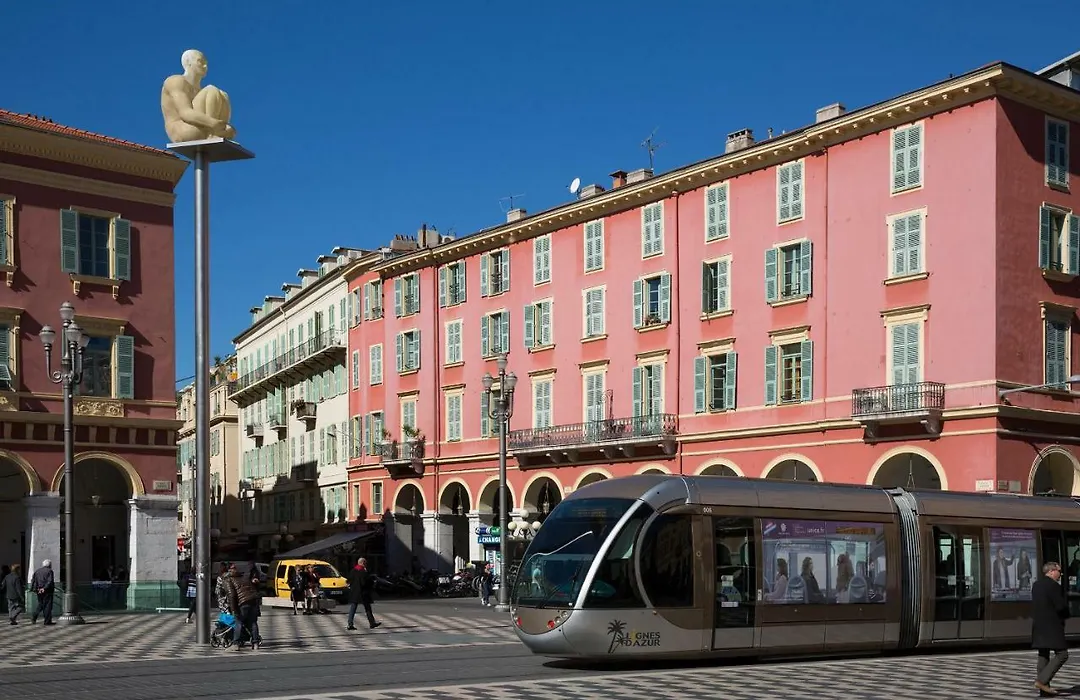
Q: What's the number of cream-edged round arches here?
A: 12